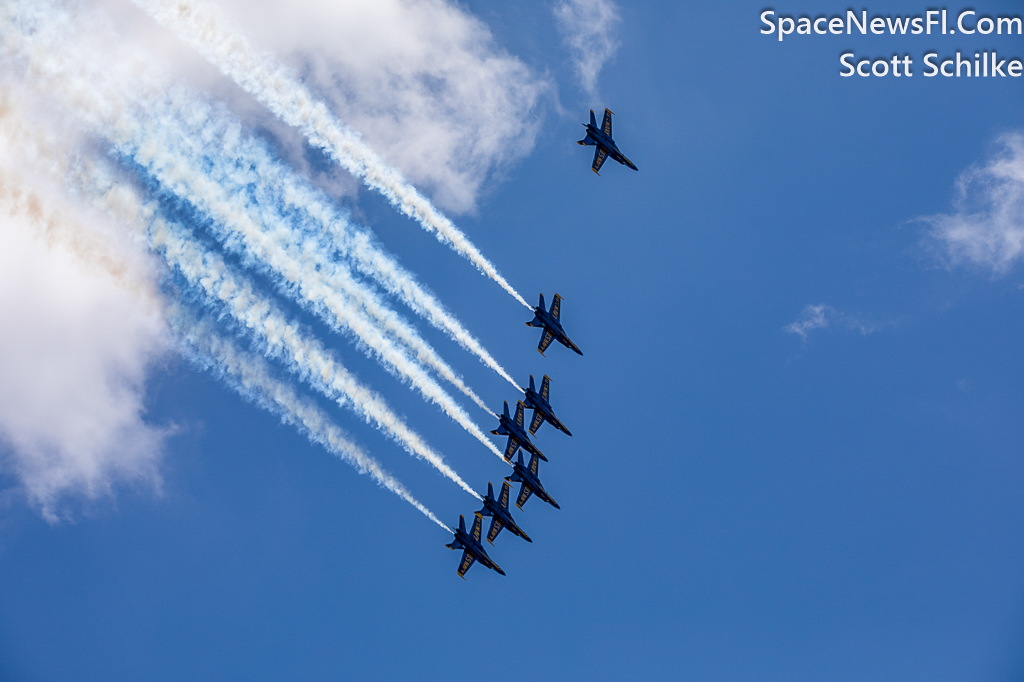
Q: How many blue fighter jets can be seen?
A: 7